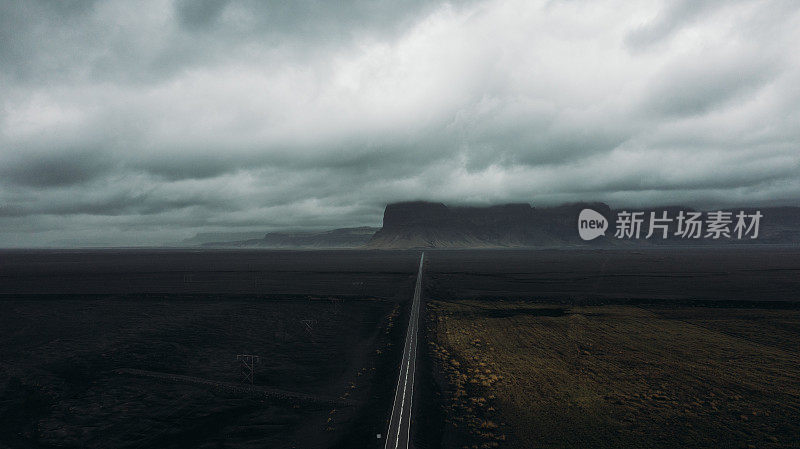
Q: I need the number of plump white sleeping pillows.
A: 0